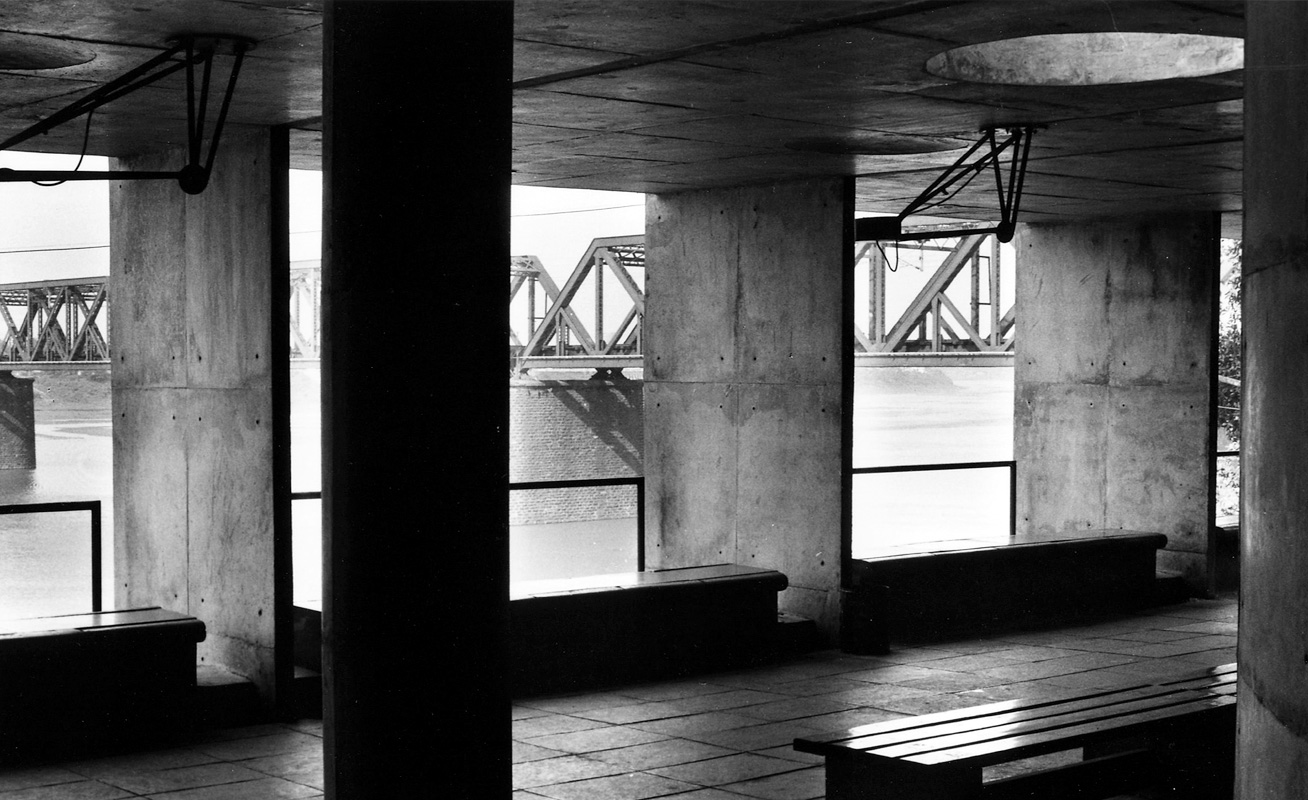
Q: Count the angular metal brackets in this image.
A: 2